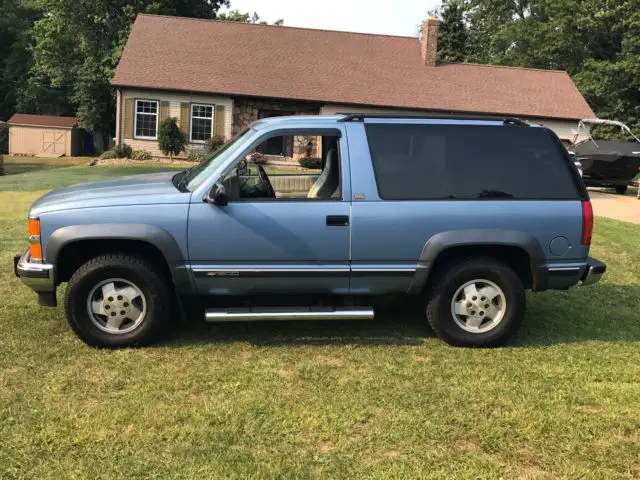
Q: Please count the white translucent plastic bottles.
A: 0